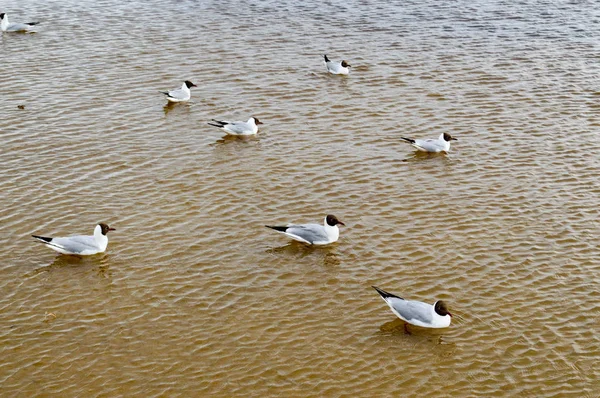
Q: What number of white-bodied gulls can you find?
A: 8